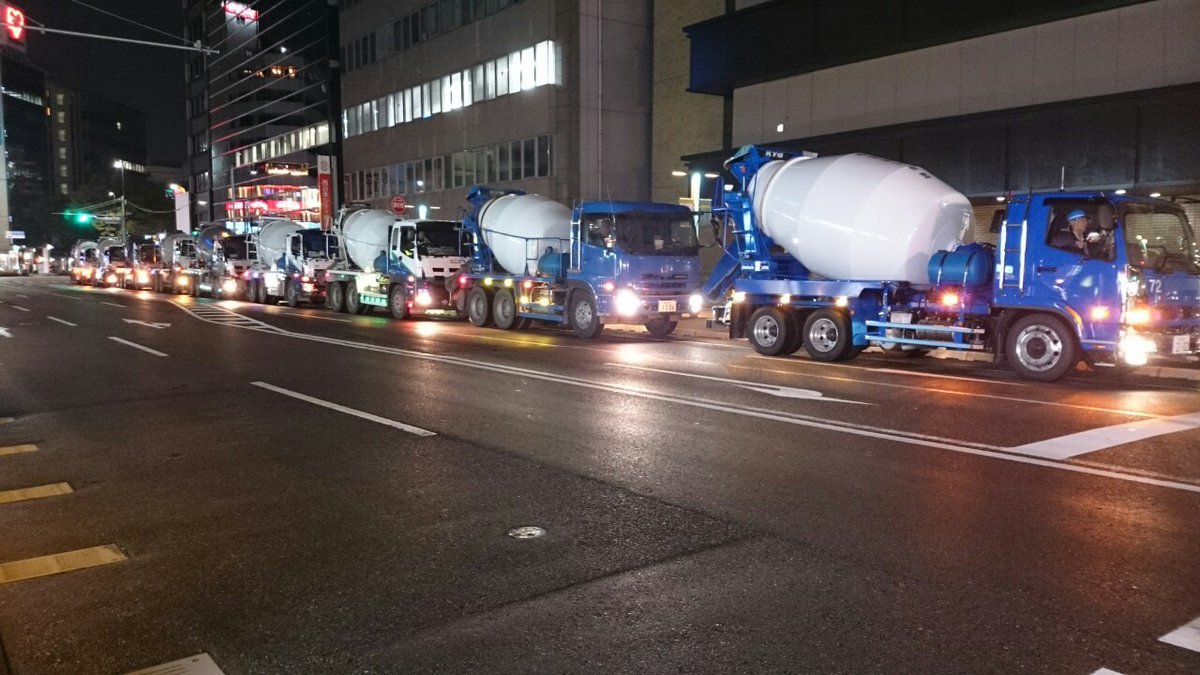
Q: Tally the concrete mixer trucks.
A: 9